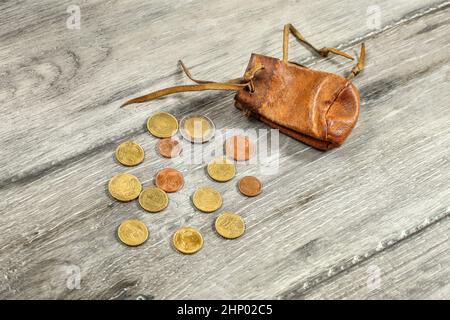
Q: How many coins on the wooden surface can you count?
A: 14